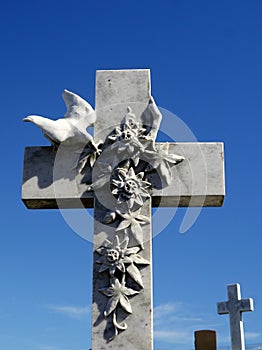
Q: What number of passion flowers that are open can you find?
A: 3